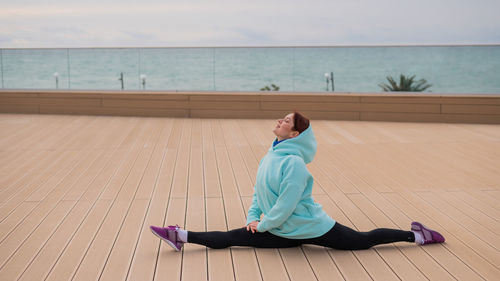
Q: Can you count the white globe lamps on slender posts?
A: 3